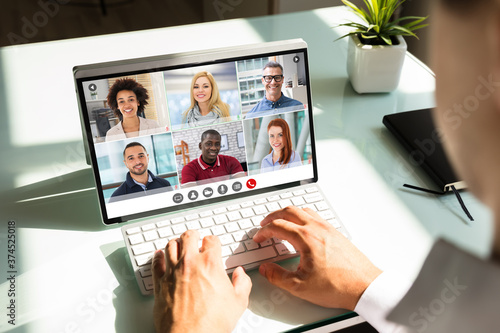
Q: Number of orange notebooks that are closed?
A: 0